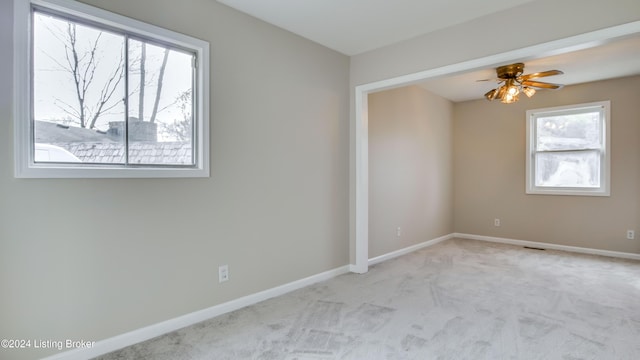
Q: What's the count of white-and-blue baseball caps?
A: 0